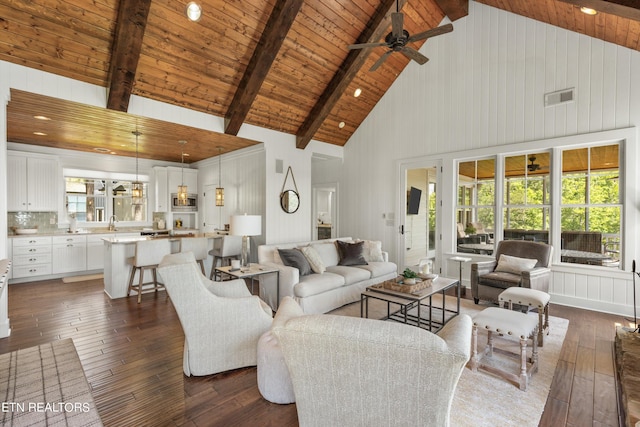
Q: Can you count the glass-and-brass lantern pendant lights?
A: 3